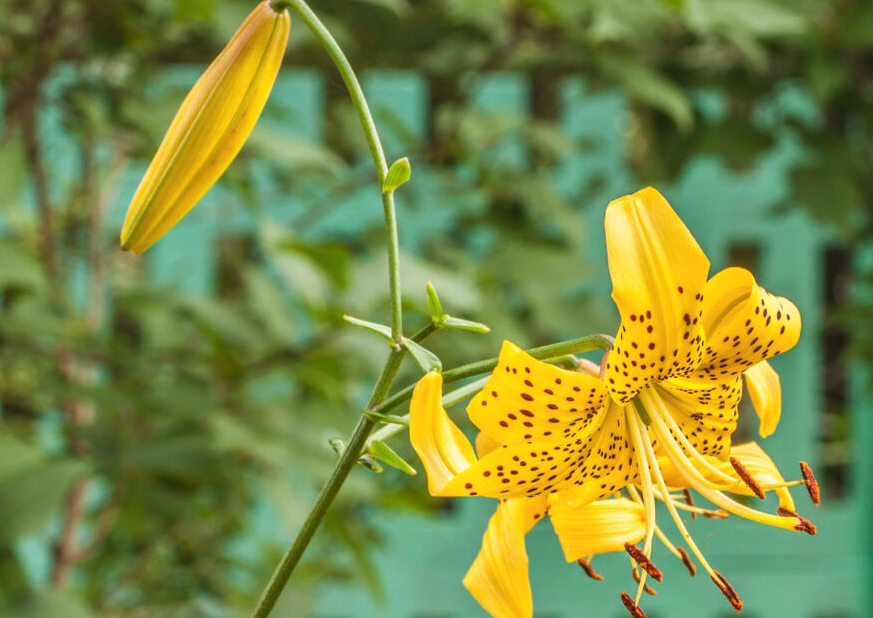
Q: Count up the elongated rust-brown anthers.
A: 11